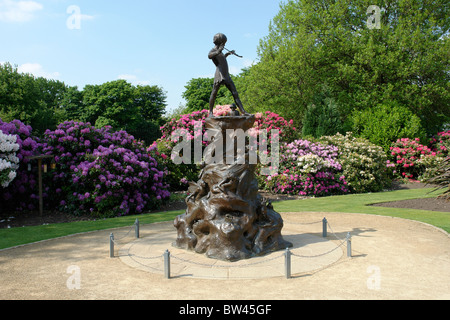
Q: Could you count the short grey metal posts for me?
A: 6